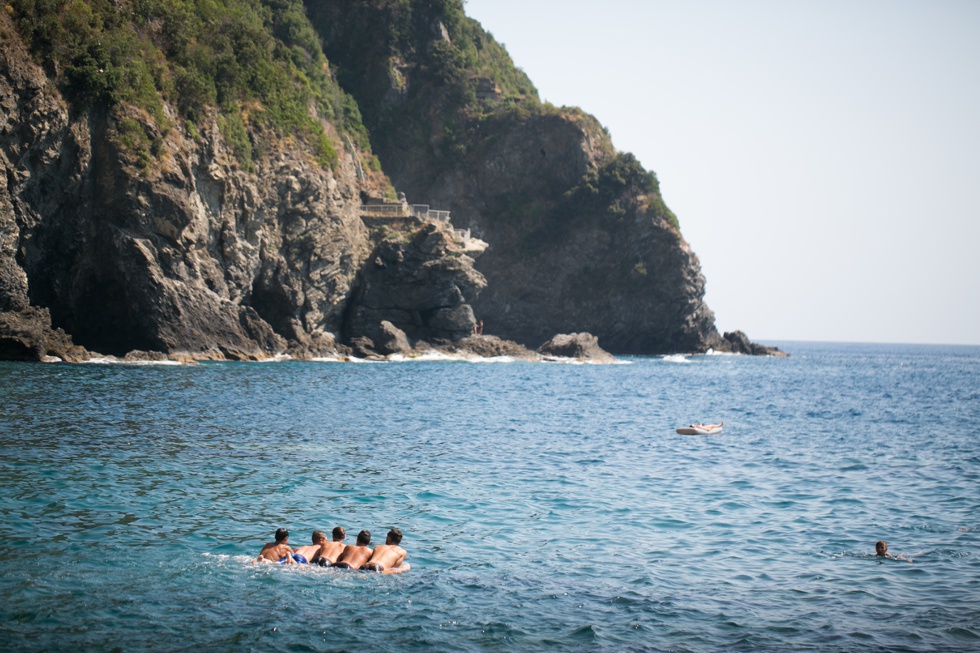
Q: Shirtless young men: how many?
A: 5